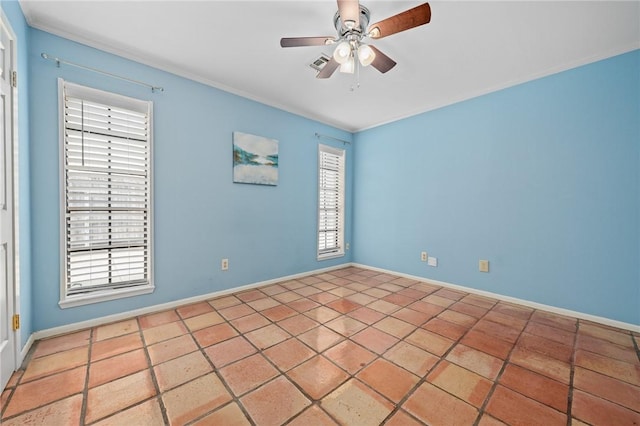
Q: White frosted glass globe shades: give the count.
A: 3